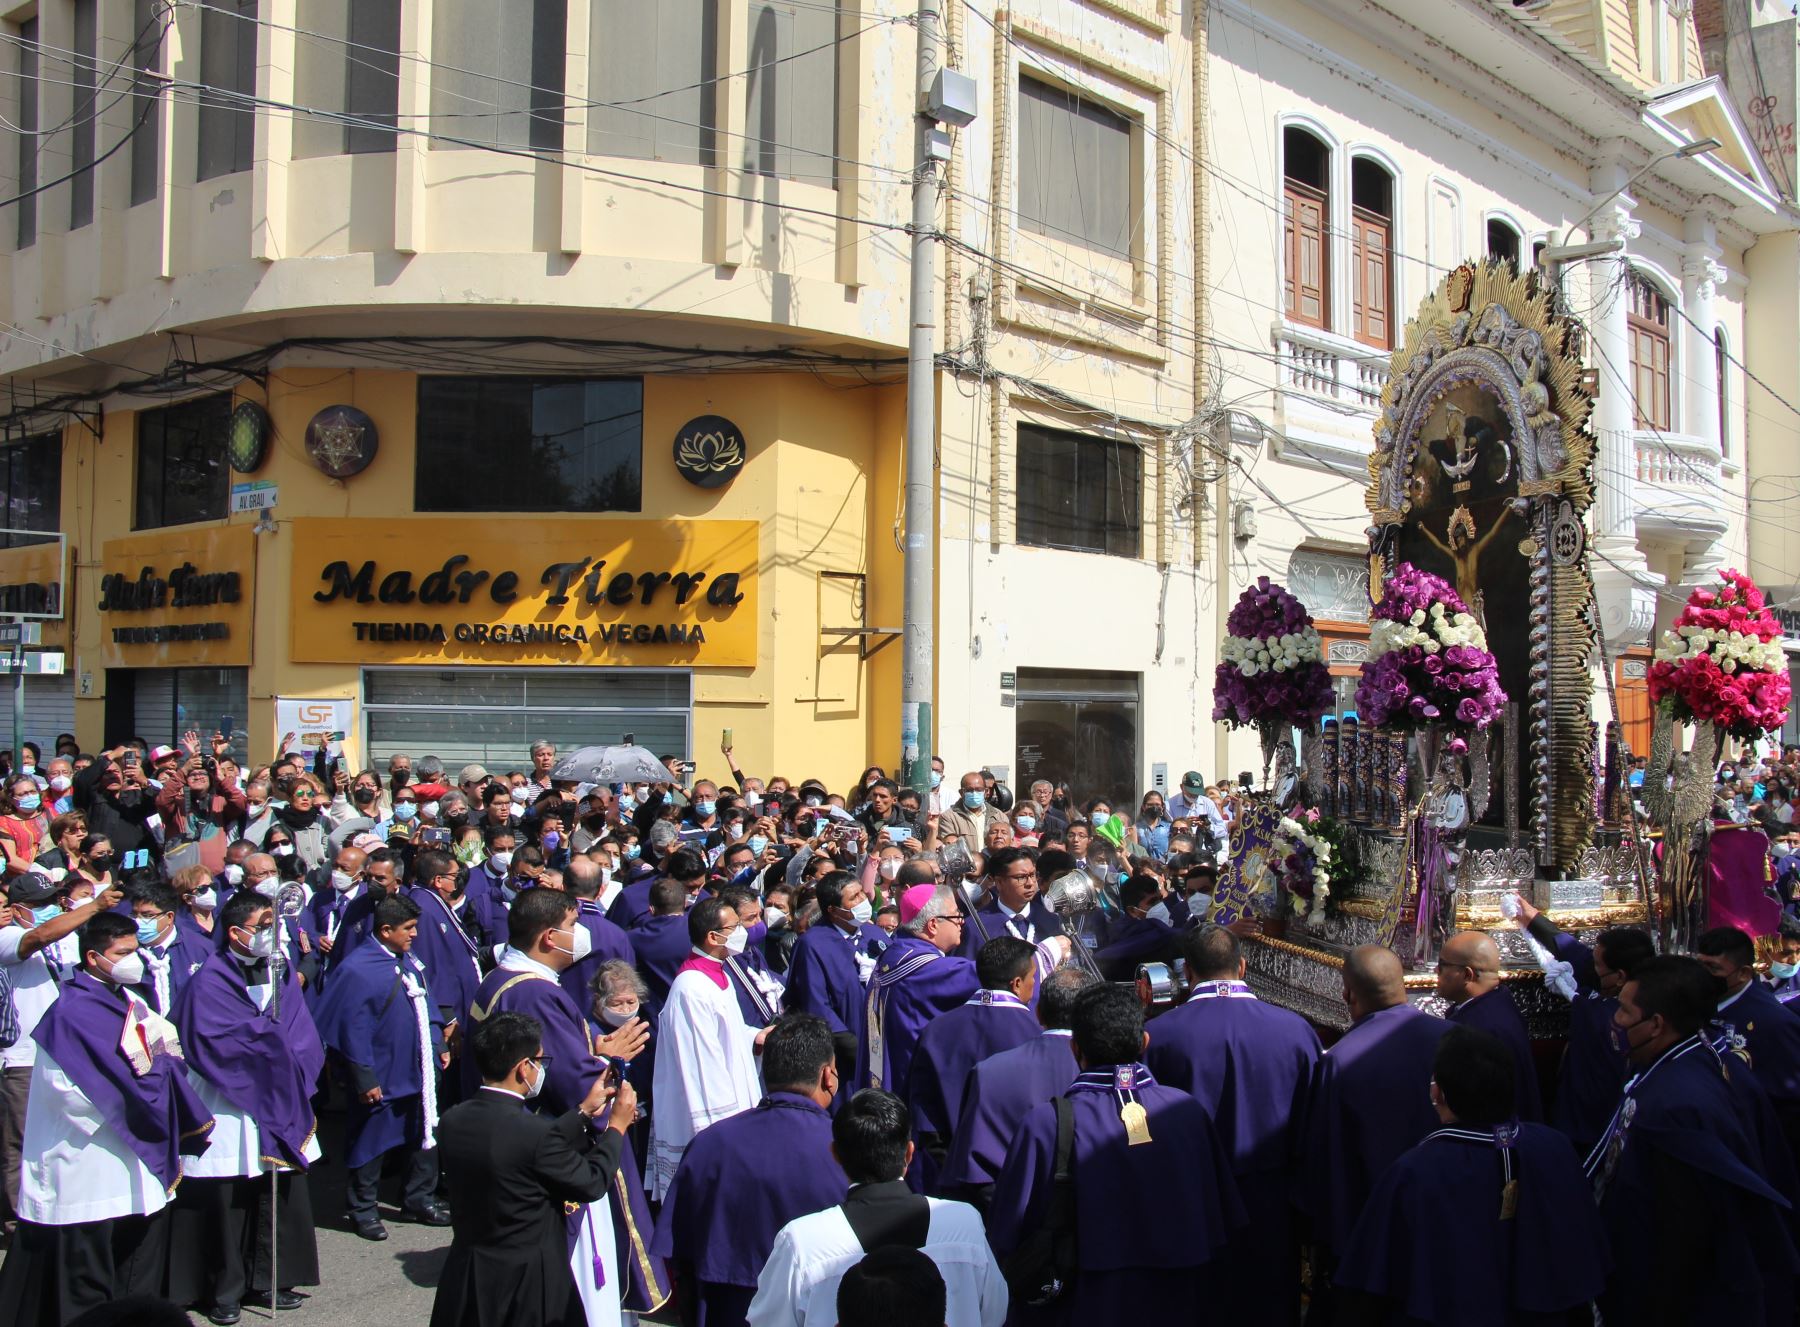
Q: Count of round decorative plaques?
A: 3